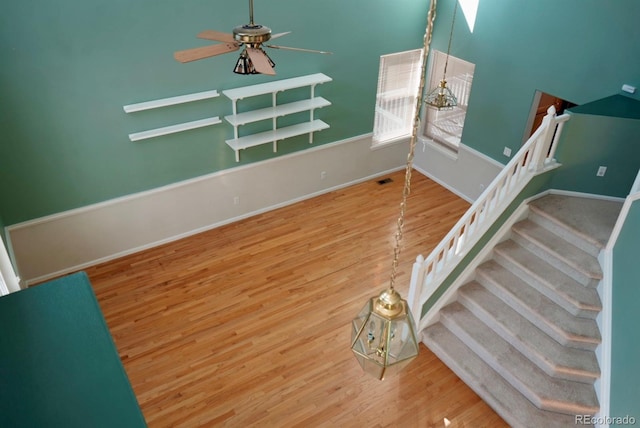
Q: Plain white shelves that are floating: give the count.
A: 2